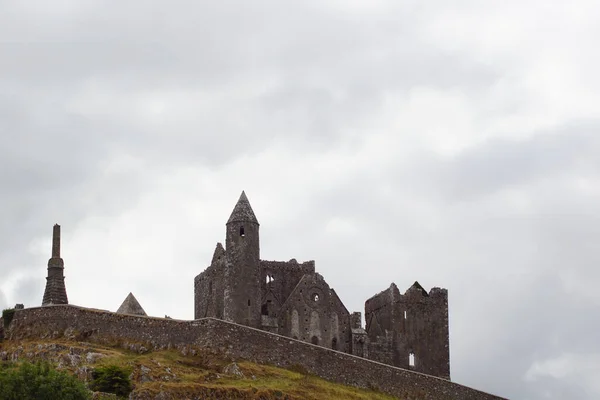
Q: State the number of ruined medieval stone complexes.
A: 1